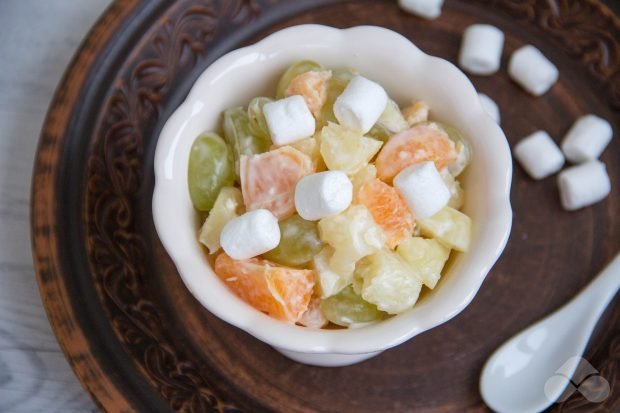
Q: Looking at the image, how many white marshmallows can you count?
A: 12